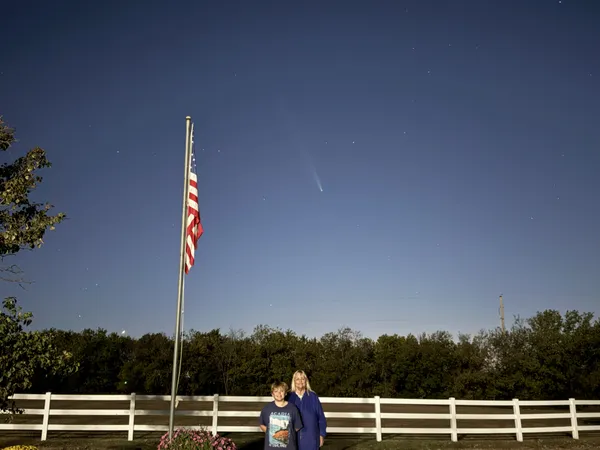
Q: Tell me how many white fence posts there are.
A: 7